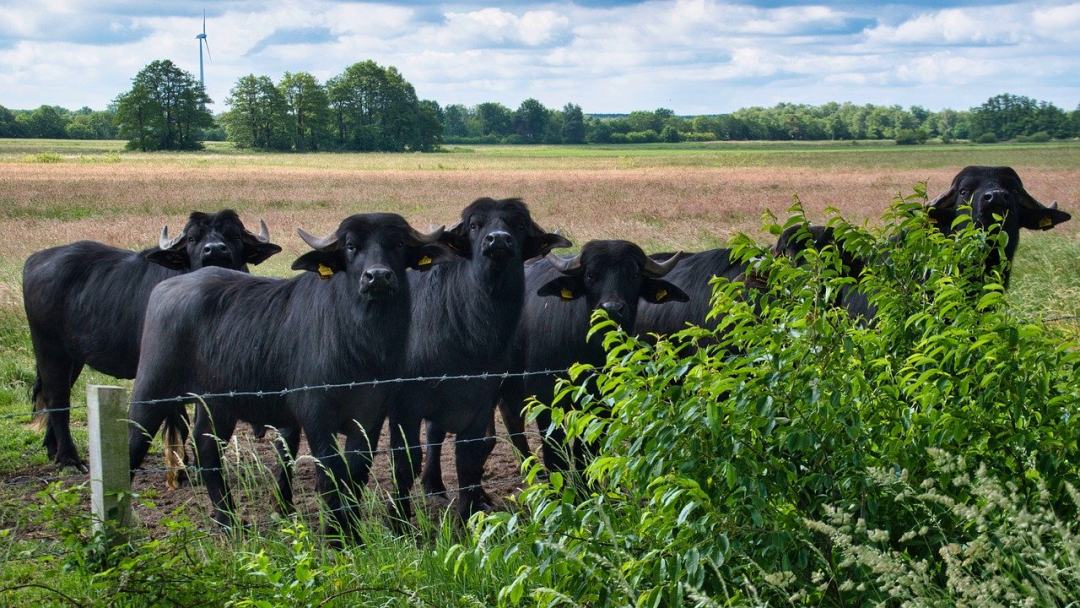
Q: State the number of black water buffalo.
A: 6